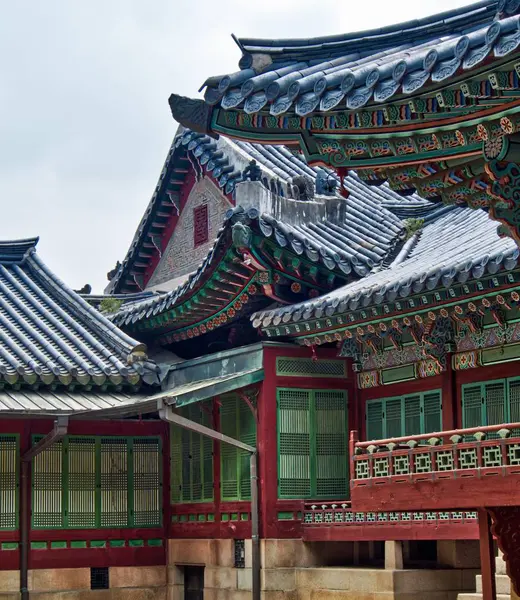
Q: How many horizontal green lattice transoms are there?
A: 1